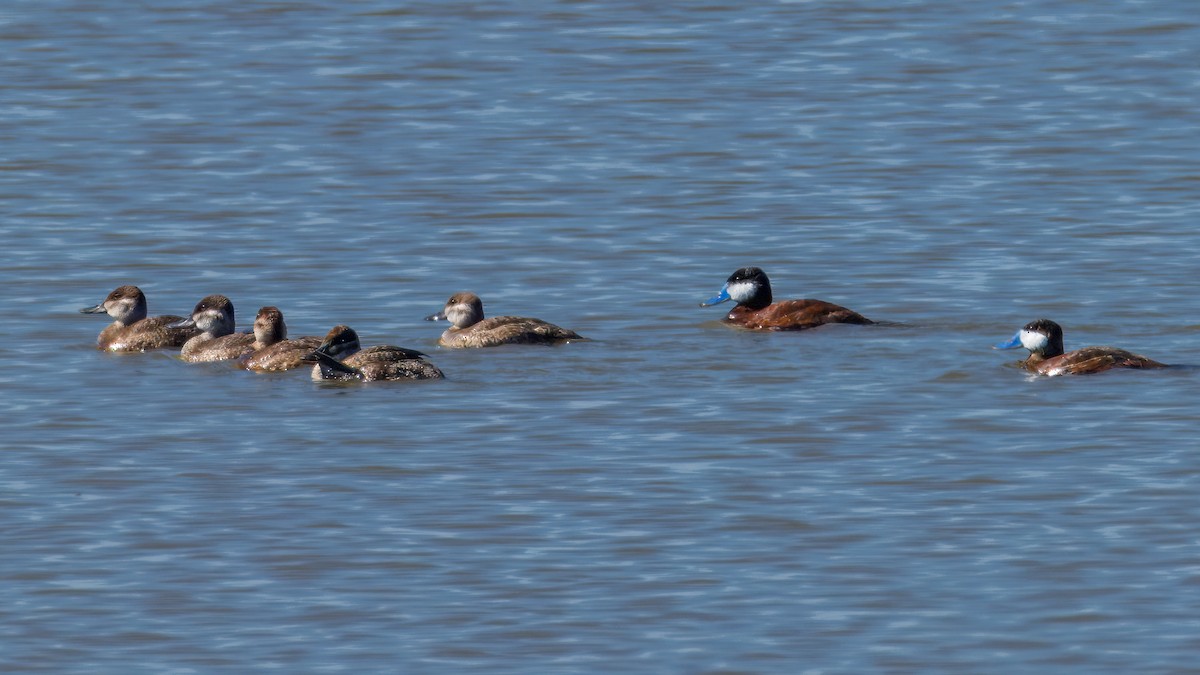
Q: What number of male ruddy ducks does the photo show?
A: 2